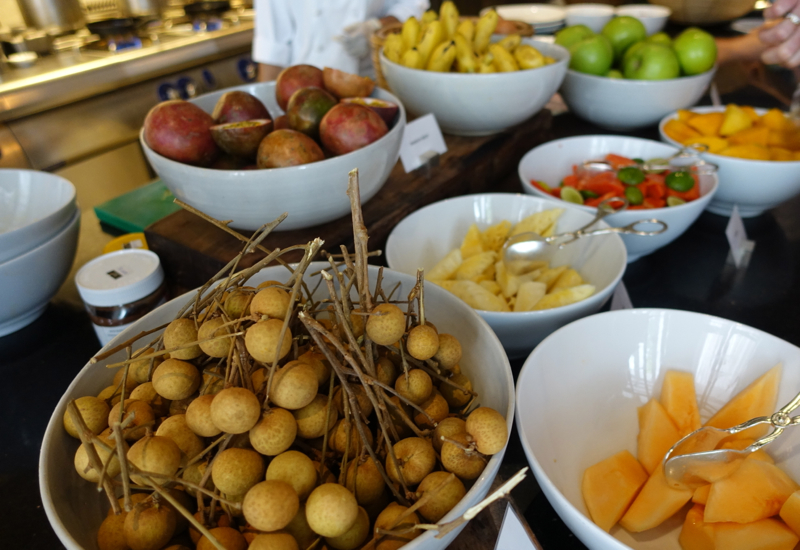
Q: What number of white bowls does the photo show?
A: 12